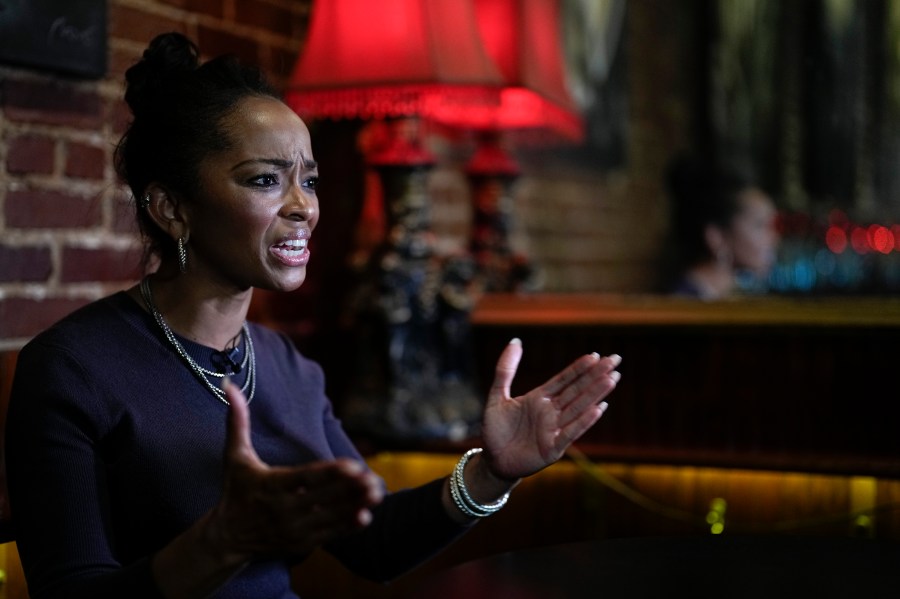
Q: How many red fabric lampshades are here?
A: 2